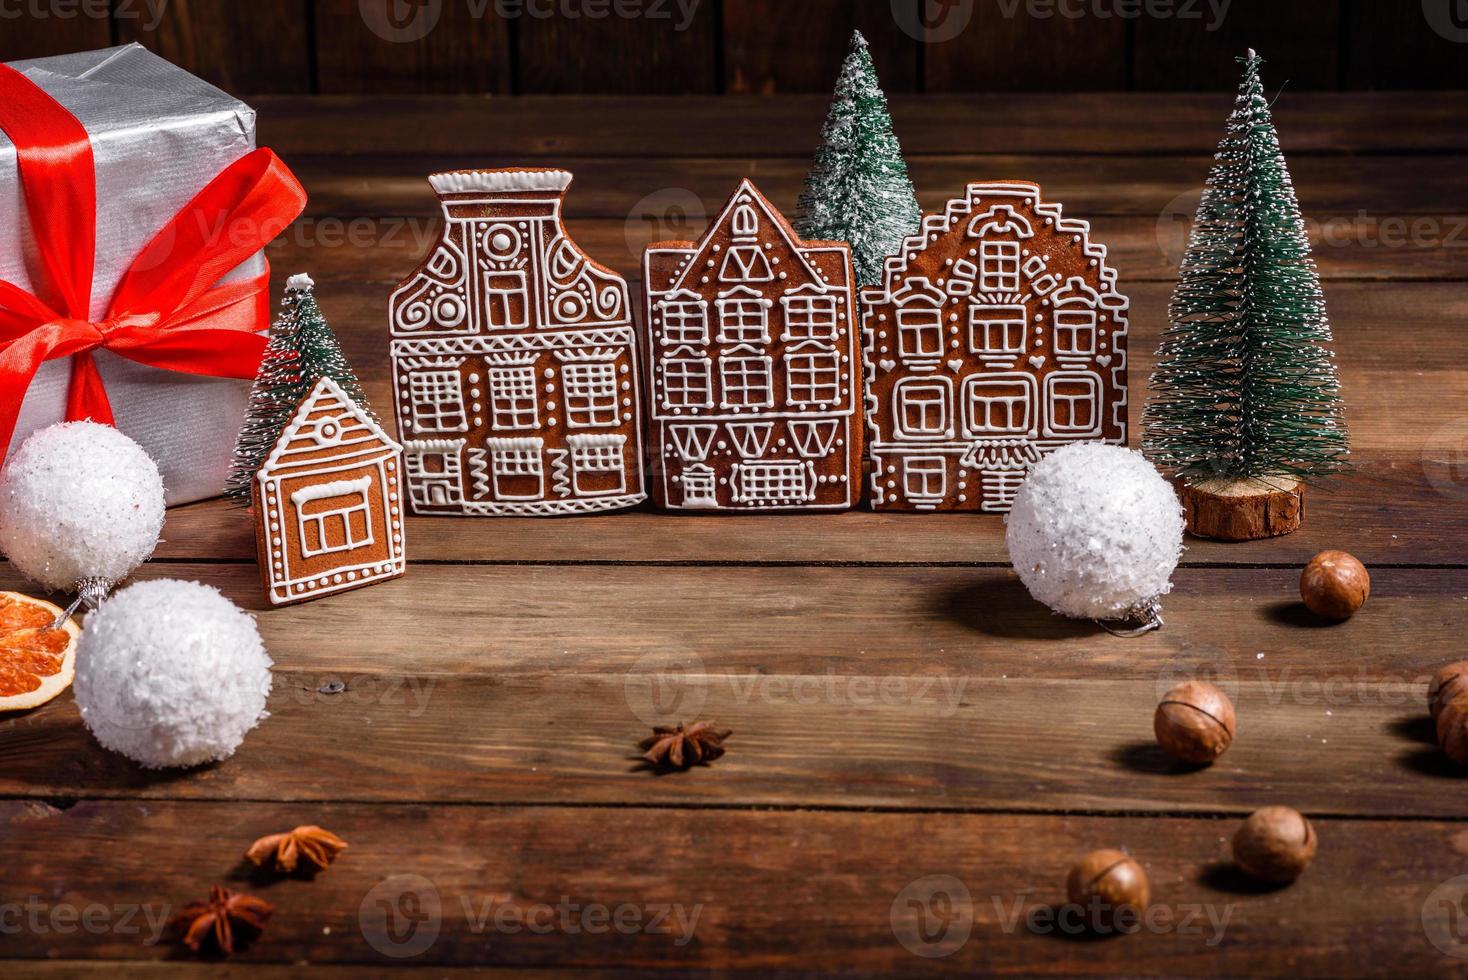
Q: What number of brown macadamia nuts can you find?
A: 6